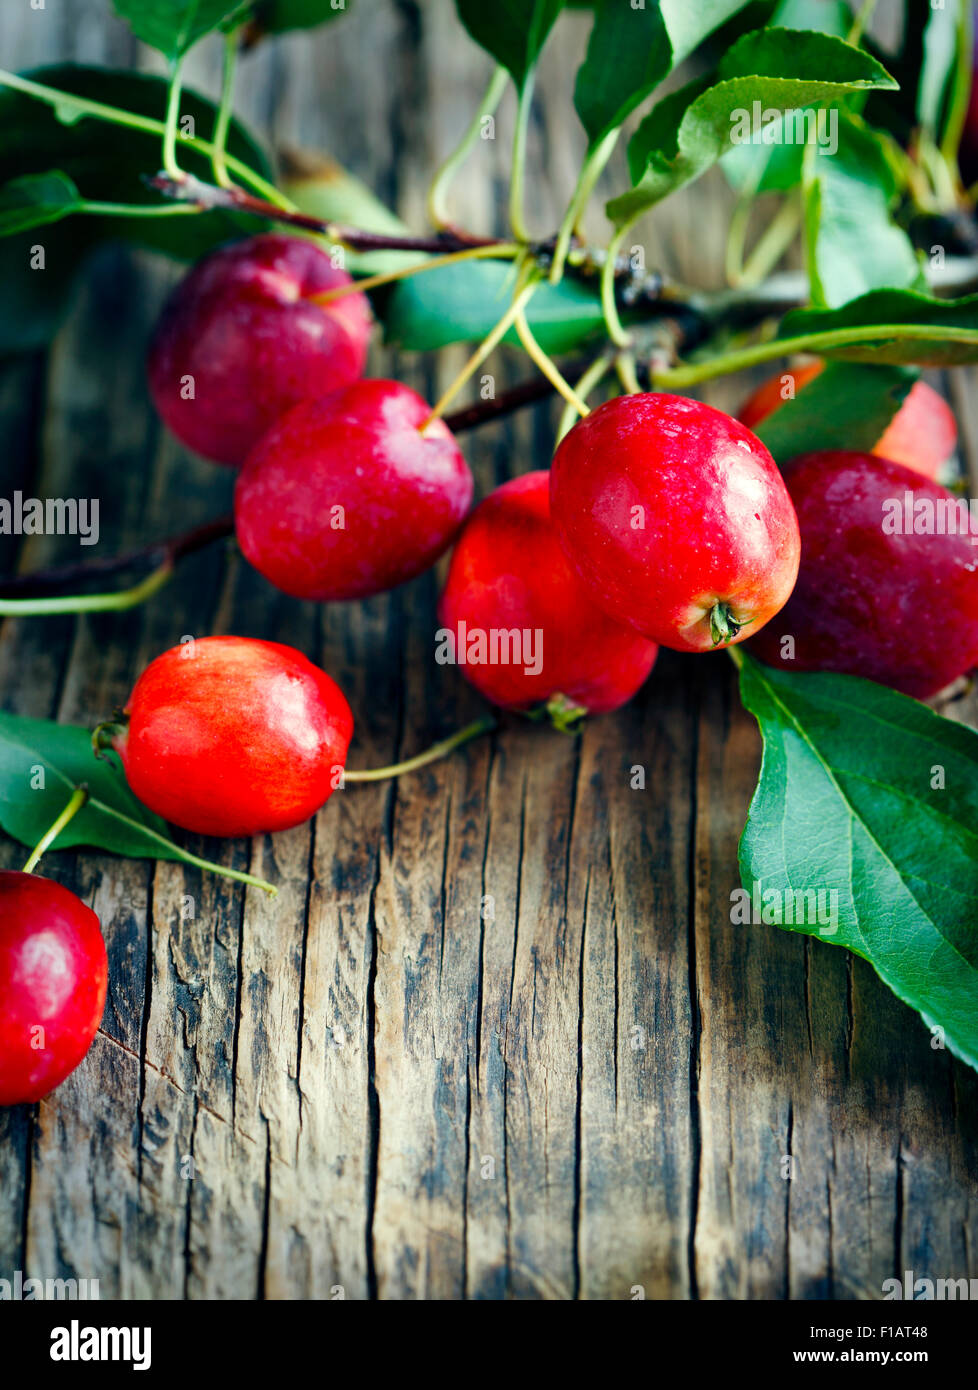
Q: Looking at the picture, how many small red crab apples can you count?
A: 8